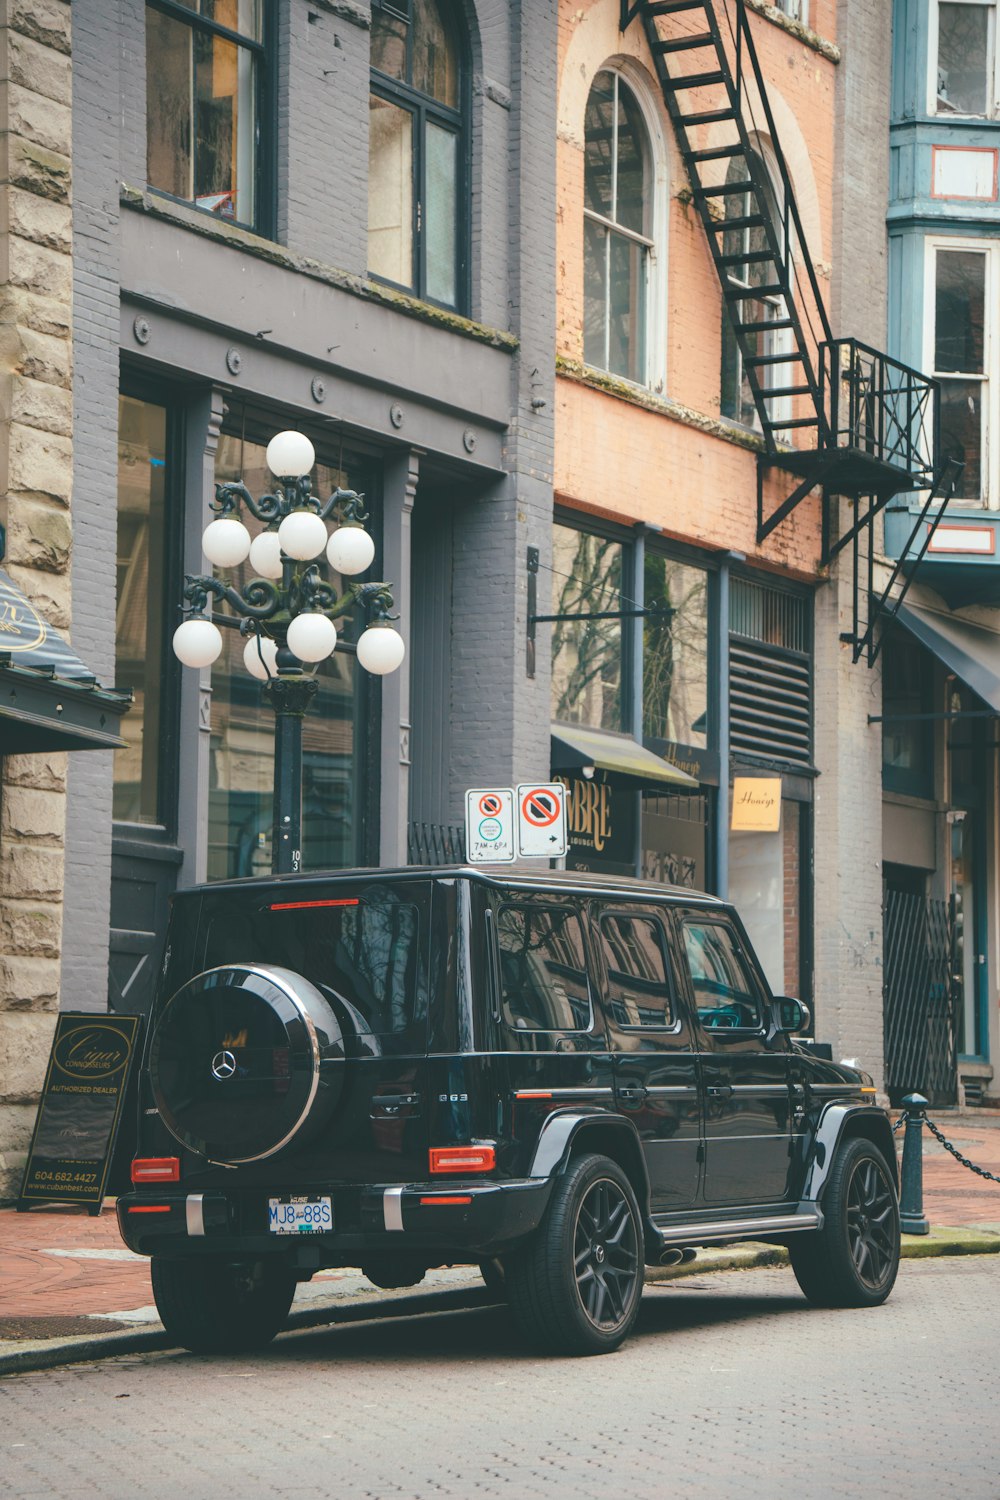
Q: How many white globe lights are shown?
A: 9